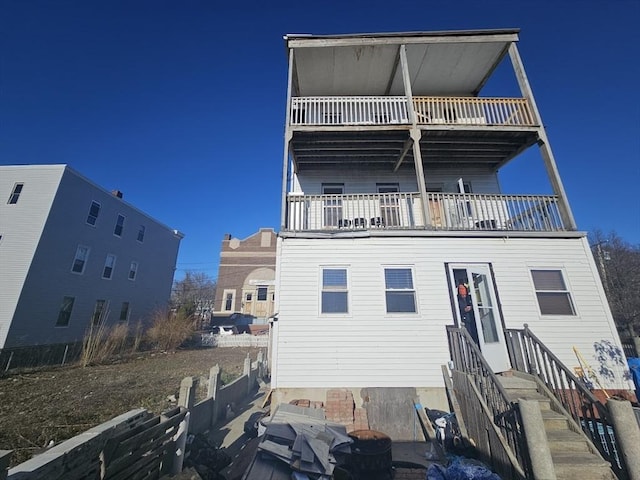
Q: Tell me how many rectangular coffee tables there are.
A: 0